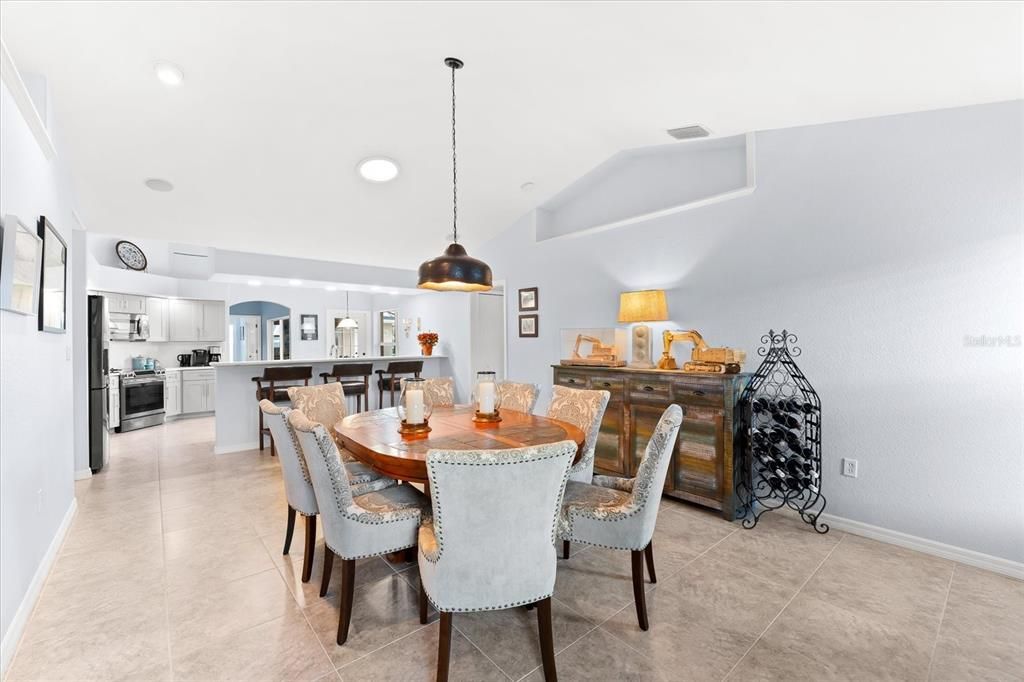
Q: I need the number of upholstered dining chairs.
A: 8